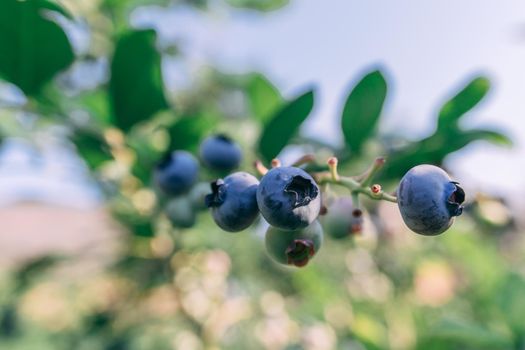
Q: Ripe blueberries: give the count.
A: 5